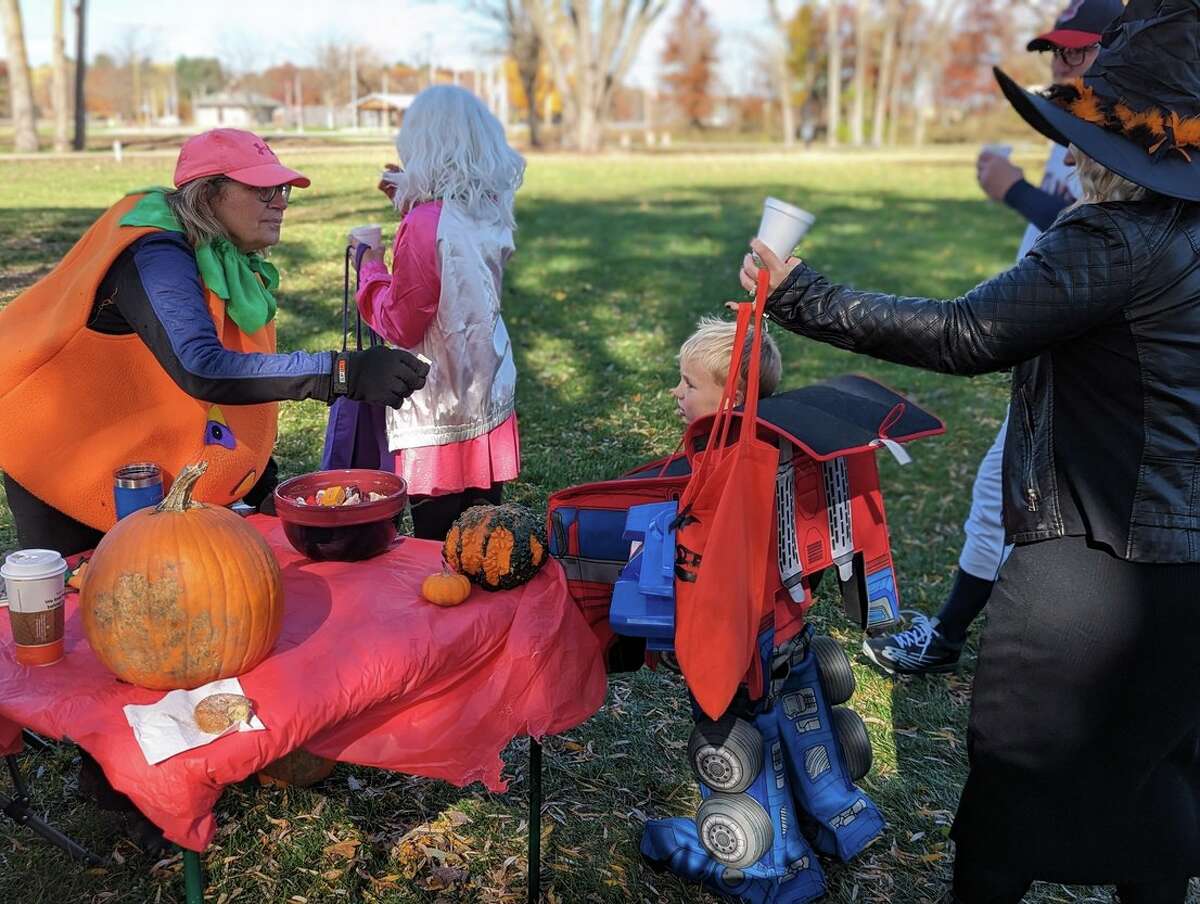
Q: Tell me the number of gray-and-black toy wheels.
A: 4